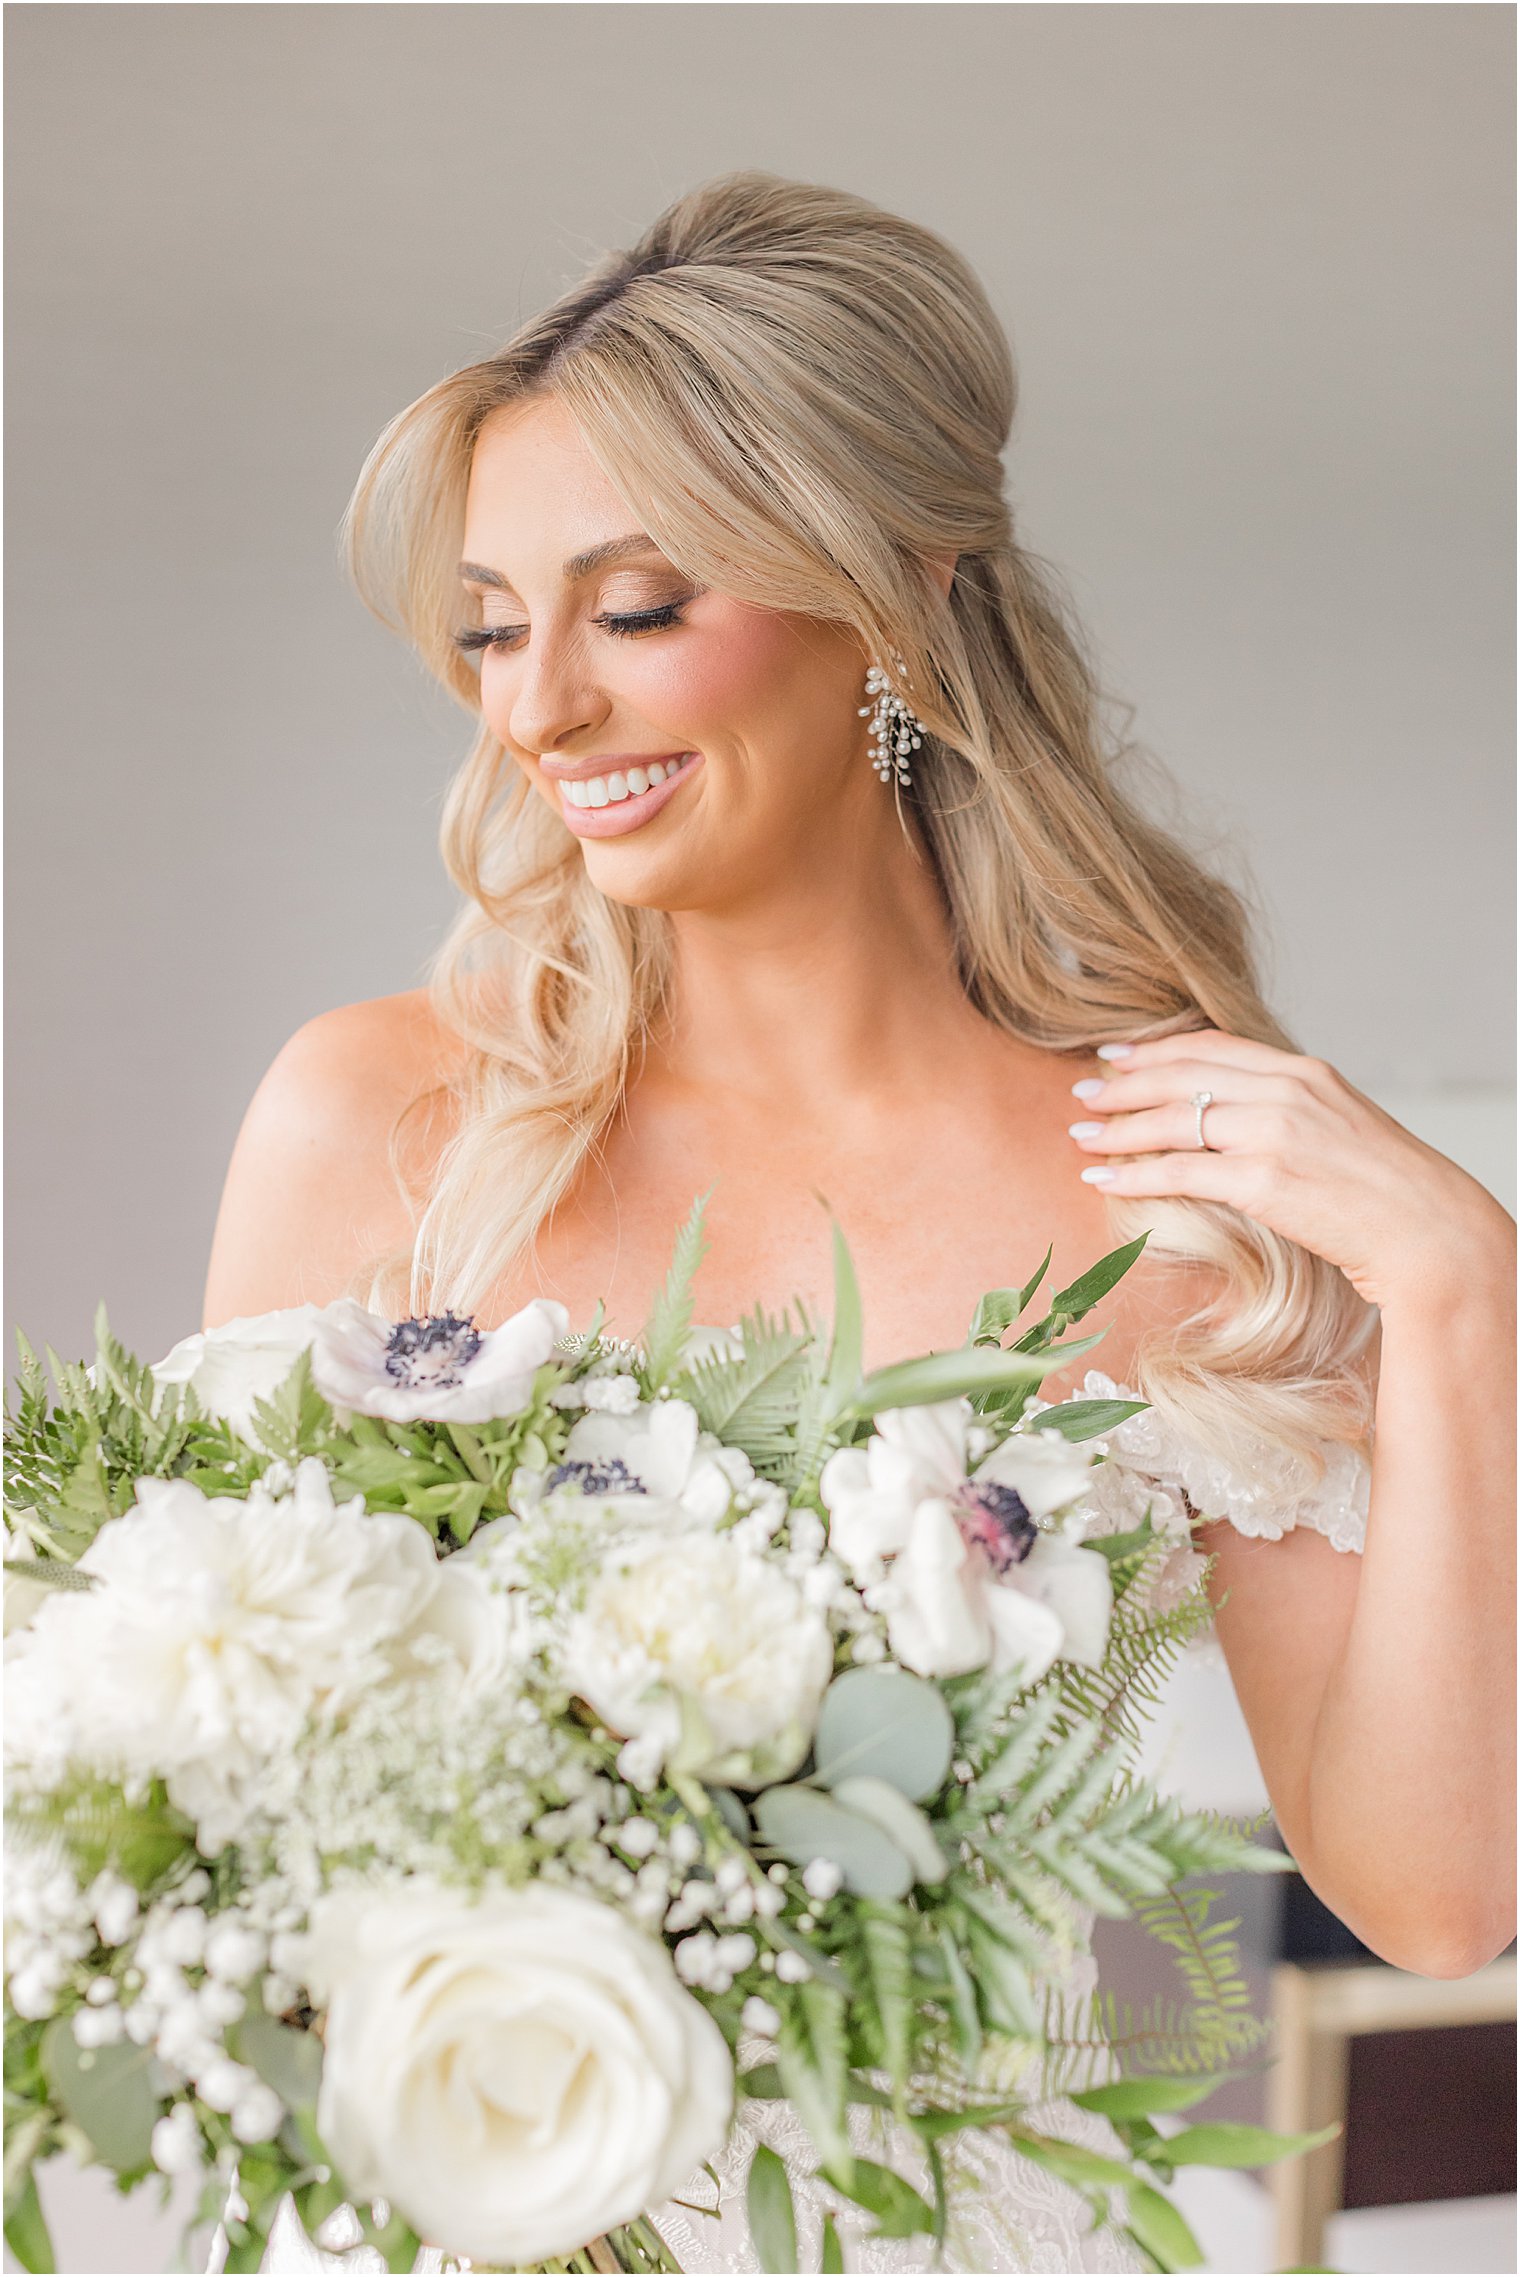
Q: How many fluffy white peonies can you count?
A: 2